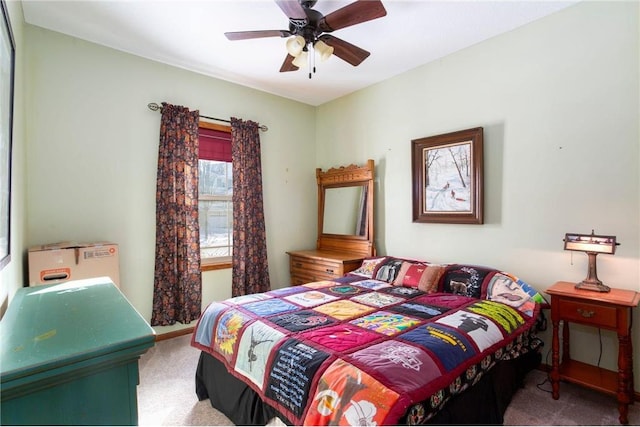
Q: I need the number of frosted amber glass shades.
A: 3